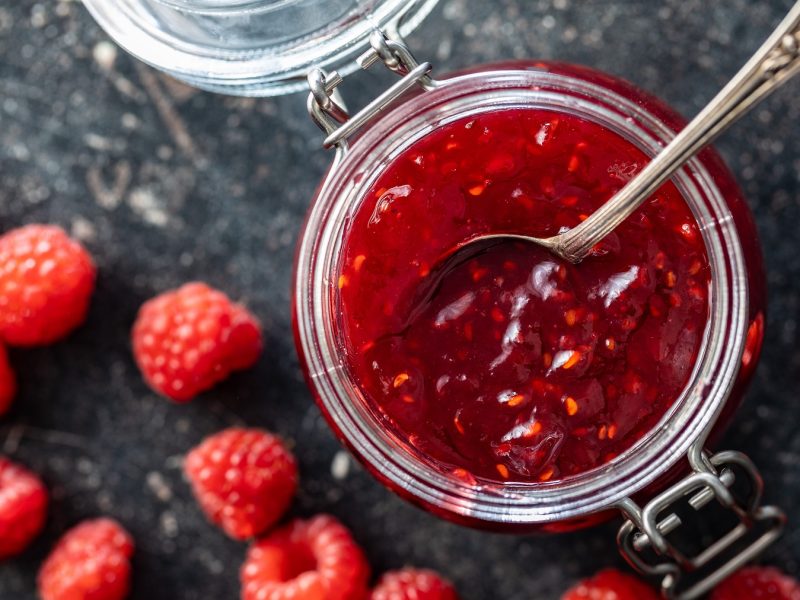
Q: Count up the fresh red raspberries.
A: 10